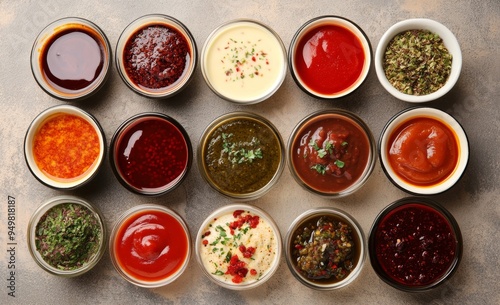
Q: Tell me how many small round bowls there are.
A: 15